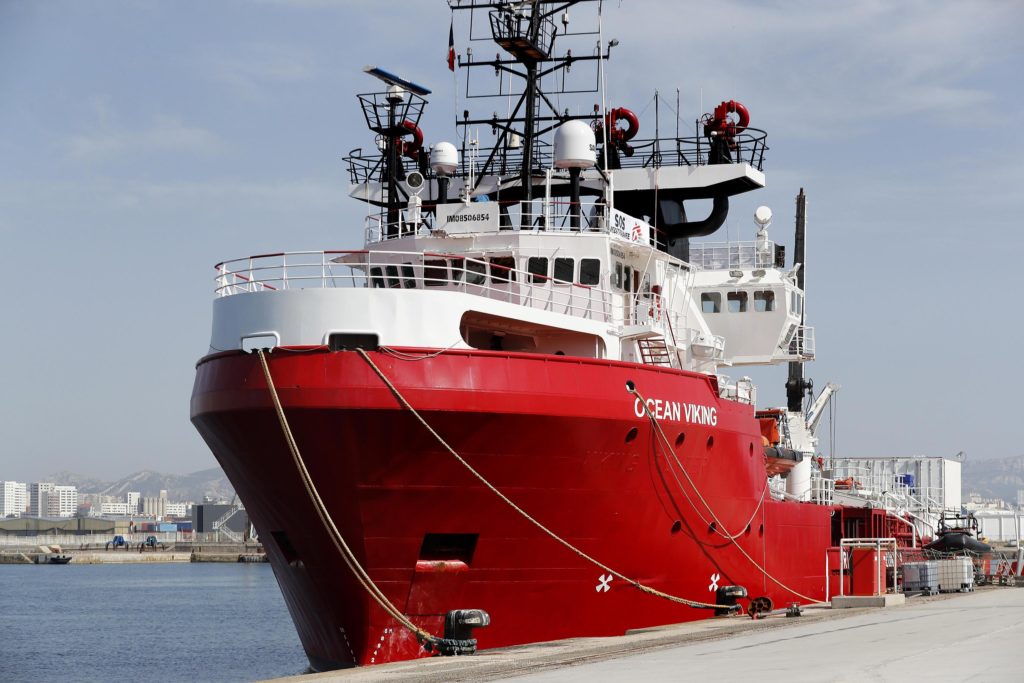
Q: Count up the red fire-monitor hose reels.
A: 3